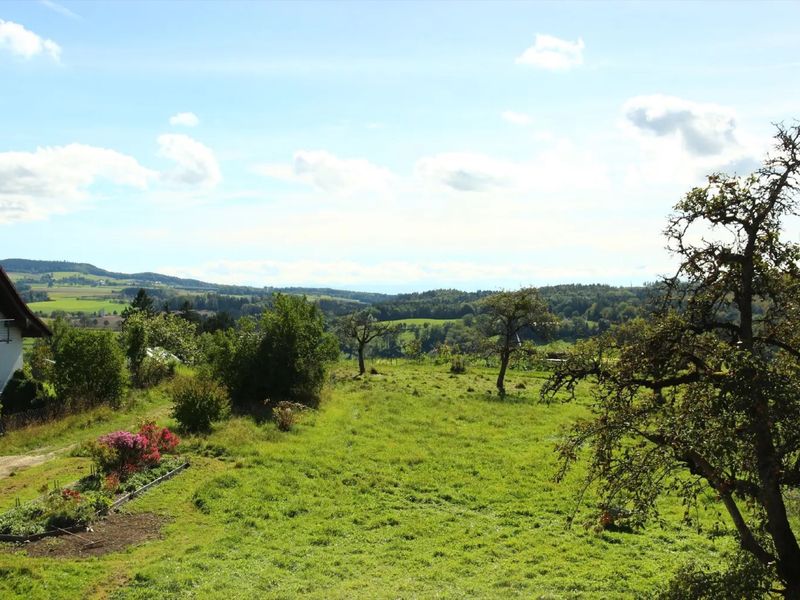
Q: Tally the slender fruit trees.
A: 2